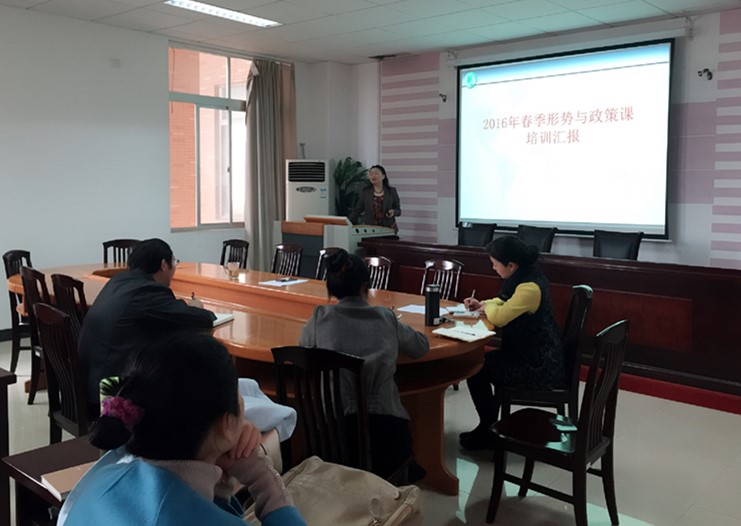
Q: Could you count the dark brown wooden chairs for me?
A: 13